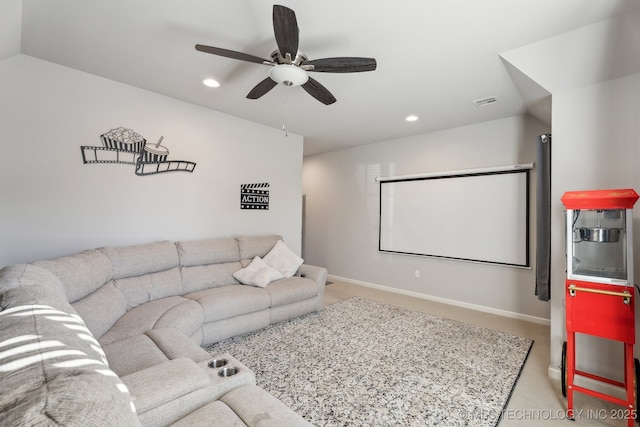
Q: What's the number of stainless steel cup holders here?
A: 2